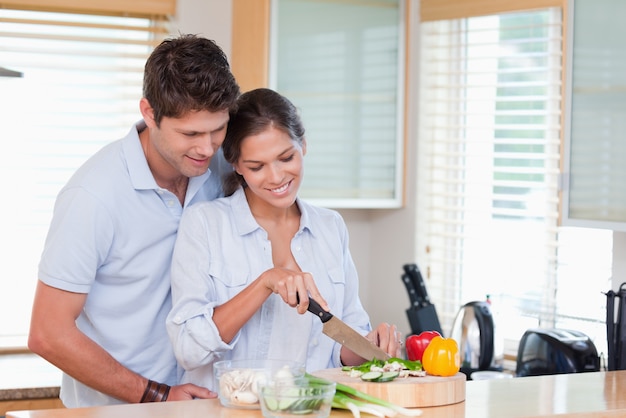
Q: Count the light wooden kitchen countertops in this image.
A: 1